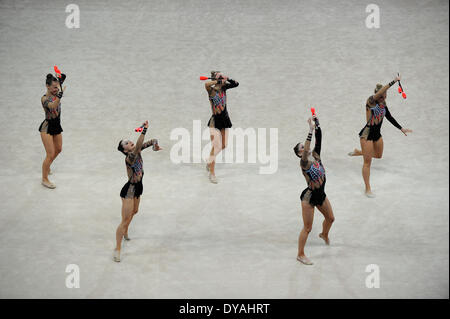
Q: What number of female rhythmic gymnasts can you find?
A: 5